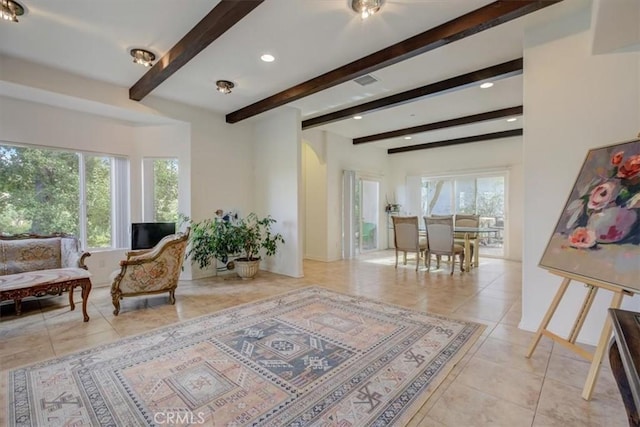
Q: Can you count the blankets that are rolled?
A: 0